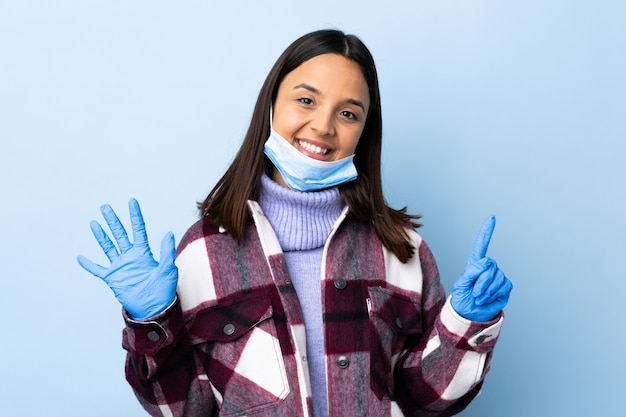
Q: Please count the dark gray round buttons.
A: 6